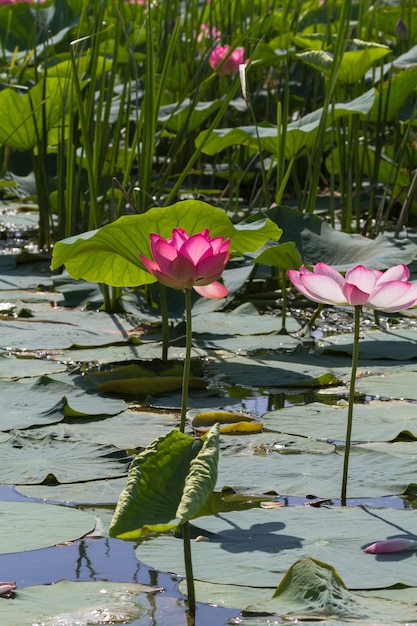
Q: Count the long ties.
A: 0